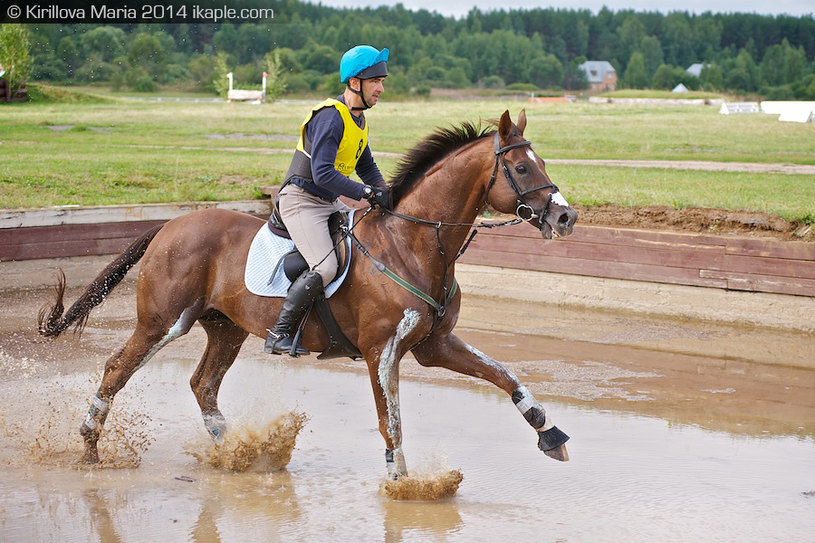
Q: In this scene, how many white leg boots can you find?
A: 4